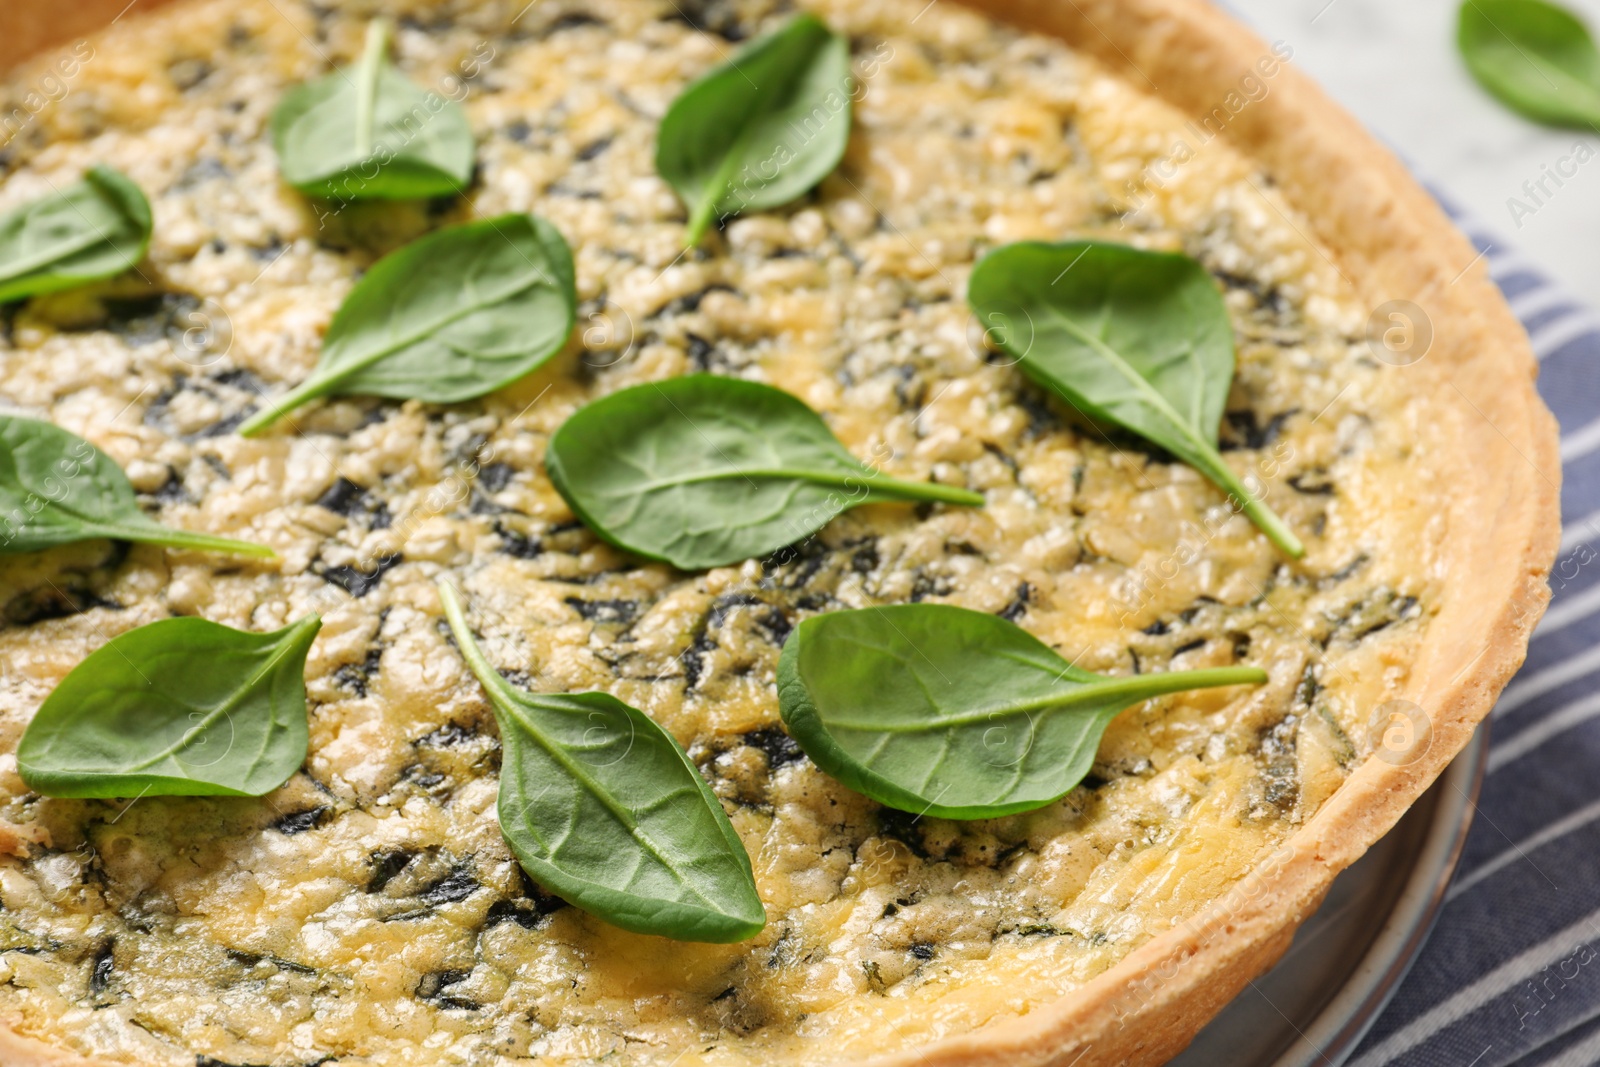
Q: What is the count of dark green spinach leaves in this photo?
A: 11